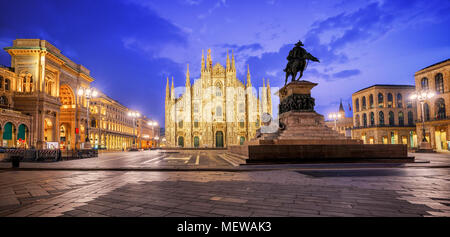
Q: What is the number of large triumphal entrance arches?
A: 1